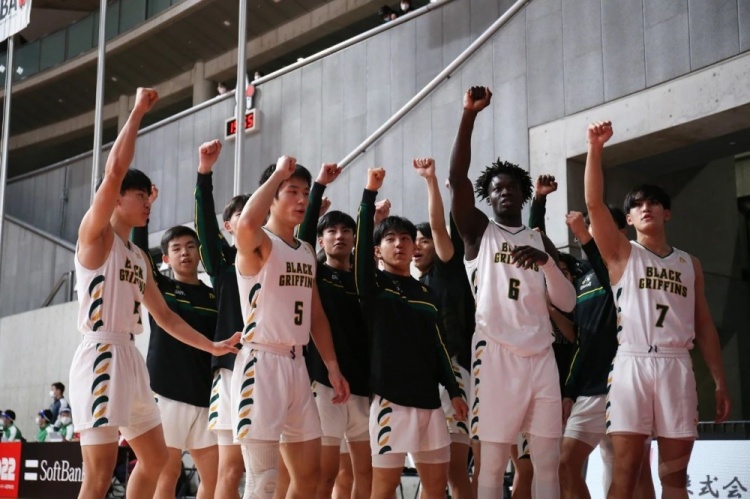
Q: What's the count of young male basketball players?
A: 11